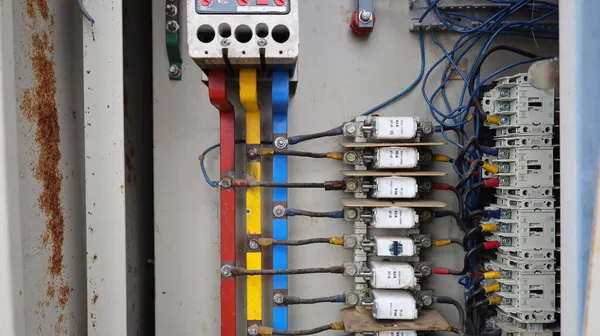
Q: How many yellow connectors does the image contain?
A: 14